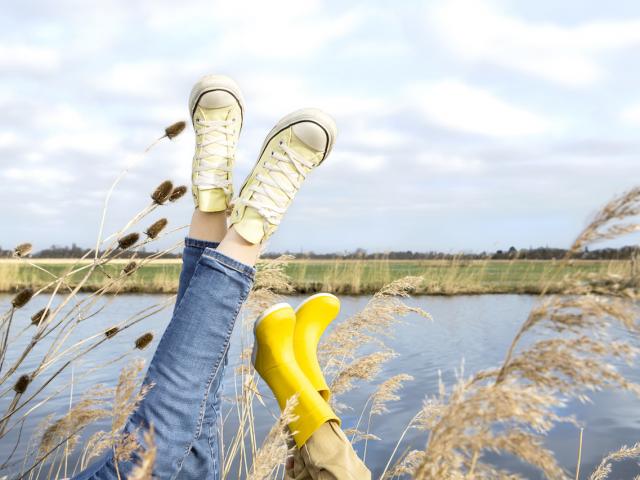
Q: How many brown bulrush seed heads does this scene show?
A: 12